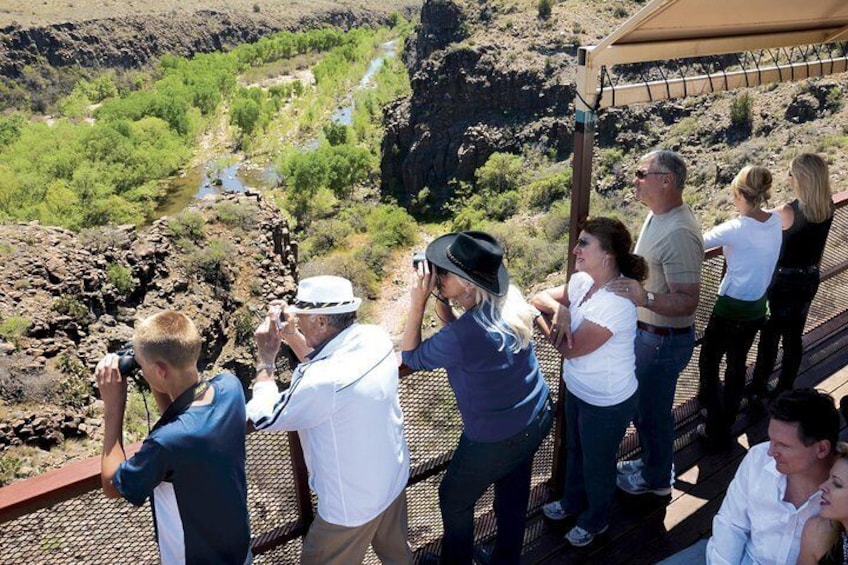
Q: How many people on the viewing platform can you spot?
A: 9